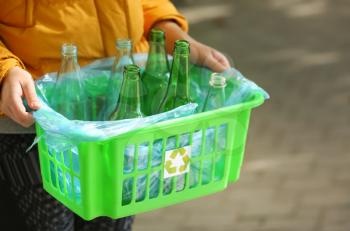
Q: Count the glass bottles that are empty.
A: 6